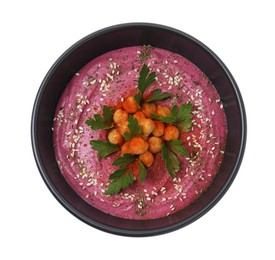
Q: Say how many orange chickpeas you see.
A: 14